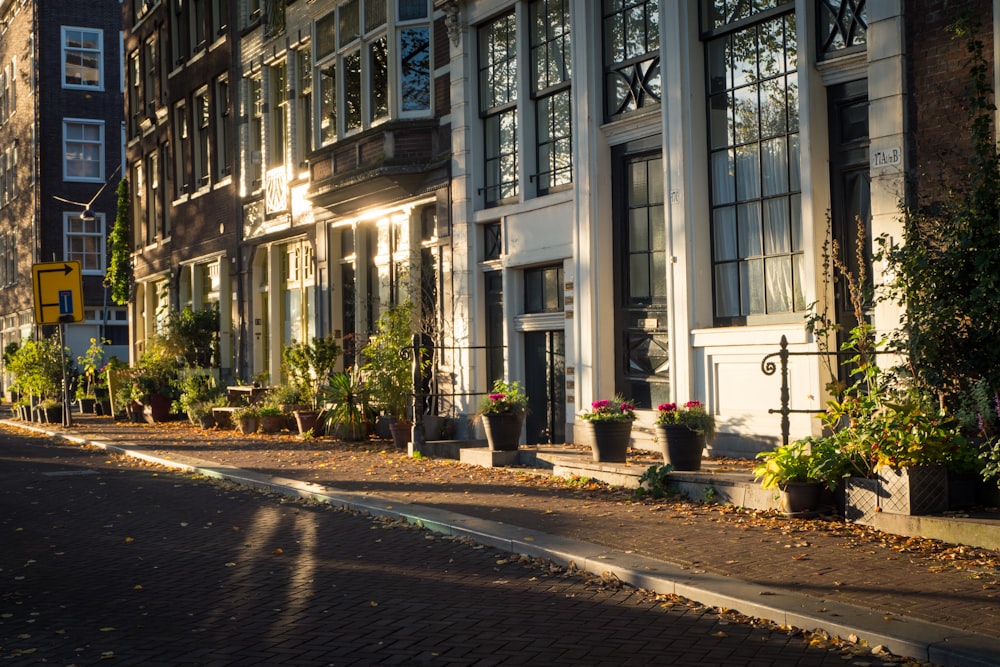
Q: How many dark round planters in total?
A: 4